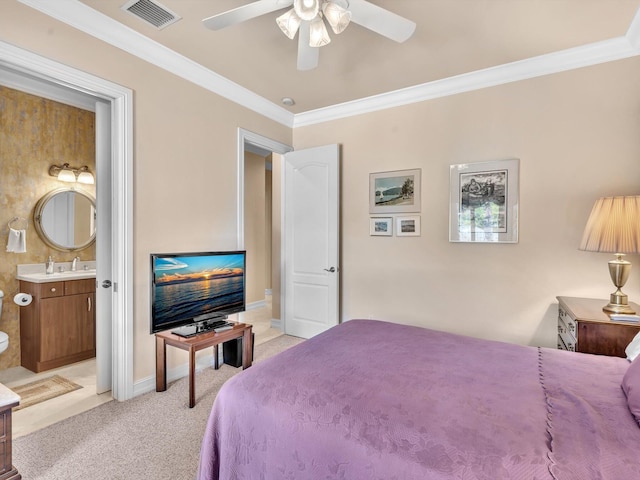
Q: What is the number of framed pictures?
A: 4